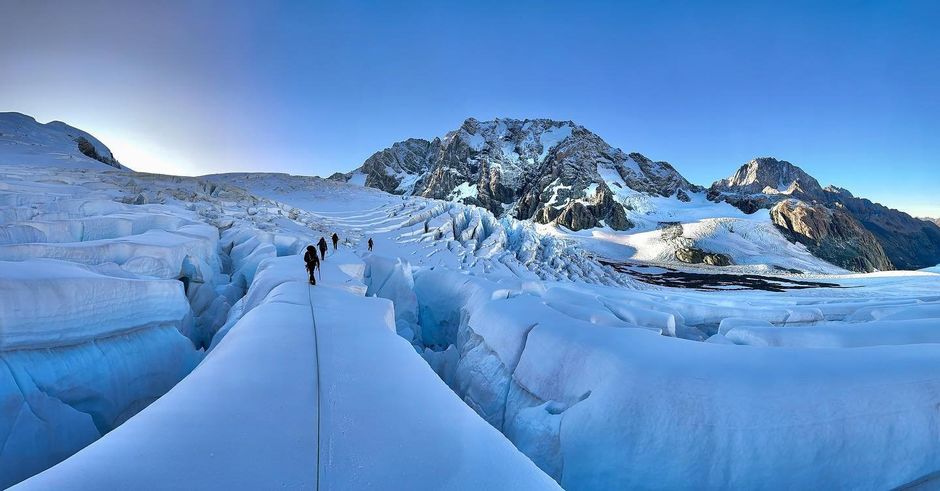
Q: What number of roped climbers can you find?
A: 4